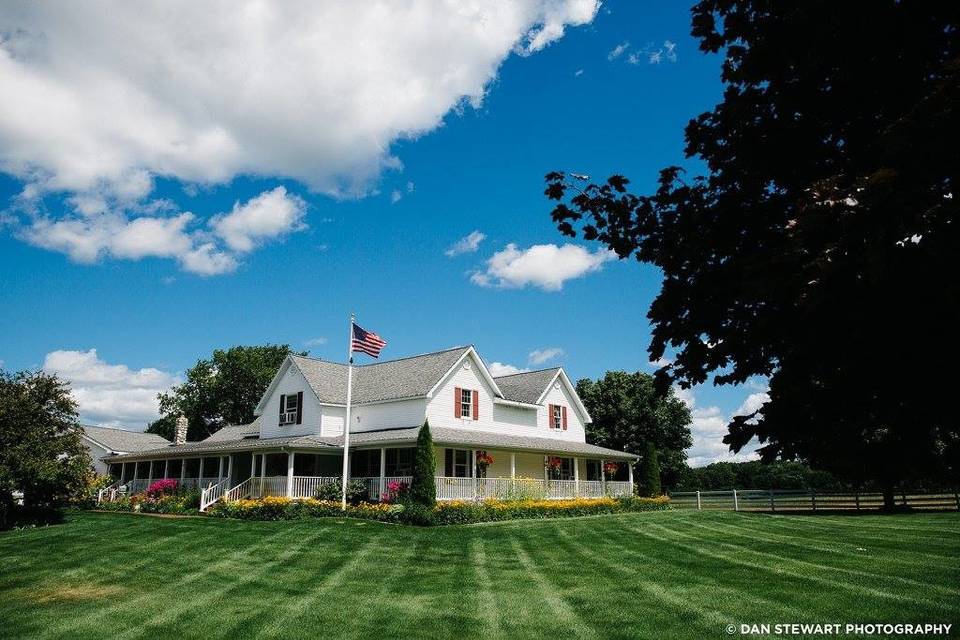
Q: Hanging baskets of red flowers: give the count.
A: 3